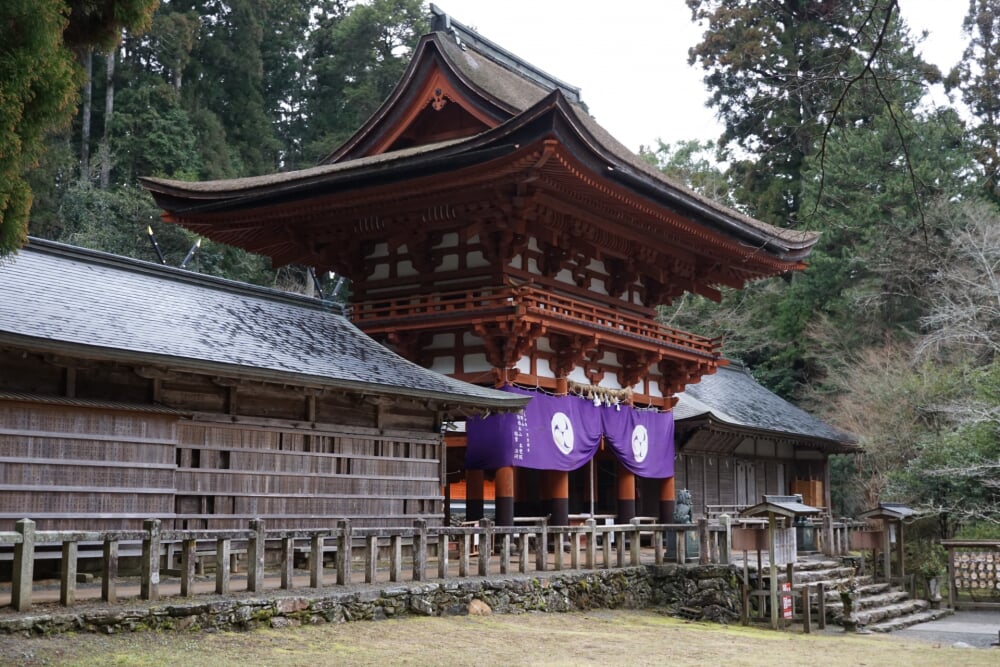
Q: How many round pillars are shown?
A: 5